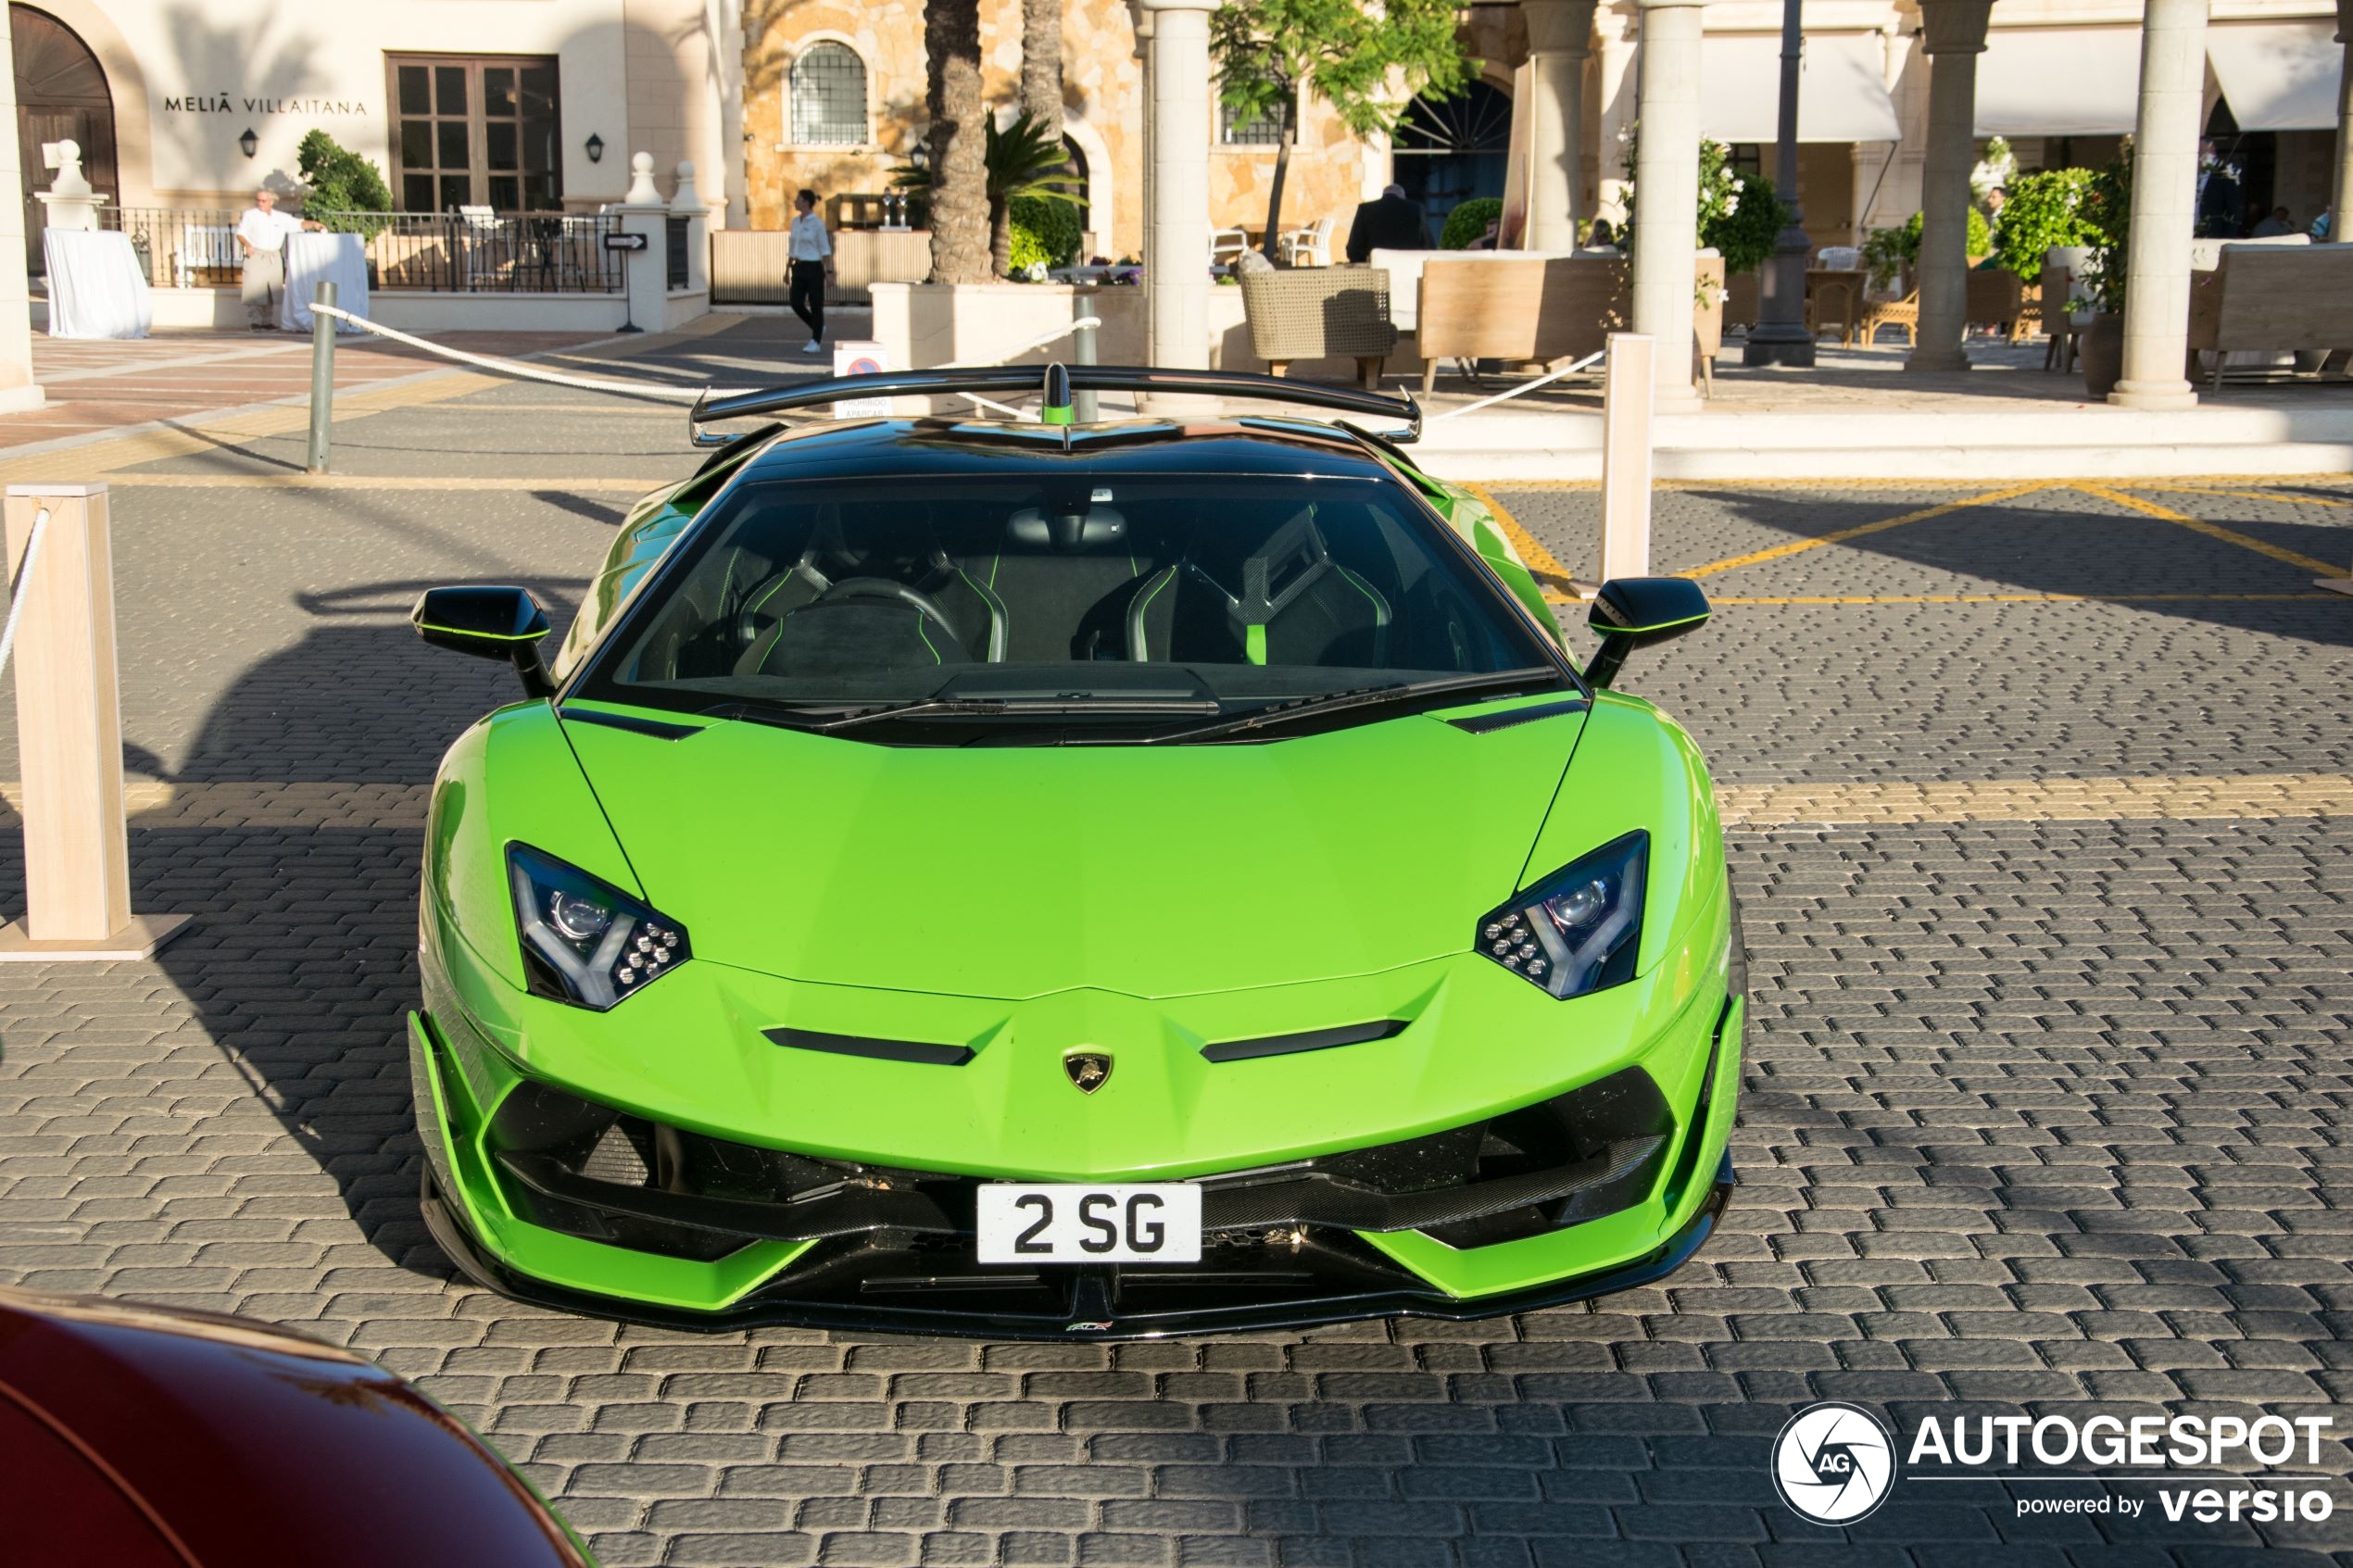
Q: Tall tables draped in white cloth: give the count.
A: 2